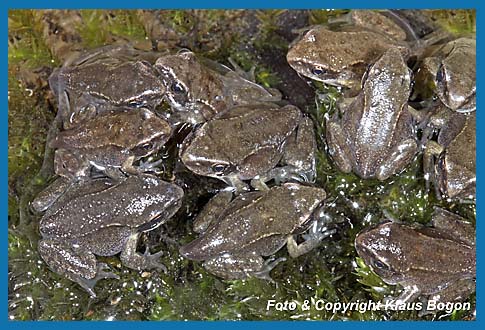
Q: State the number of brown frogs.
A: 11